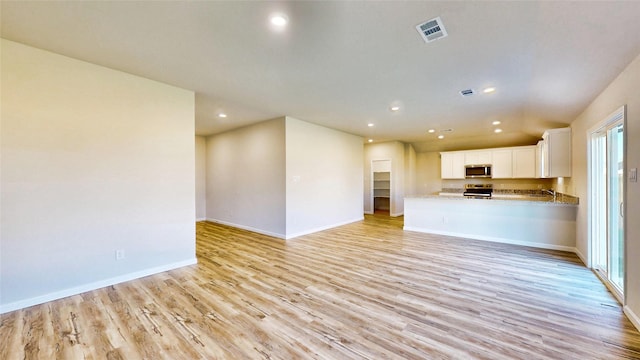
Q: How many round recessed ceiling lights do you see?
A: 10